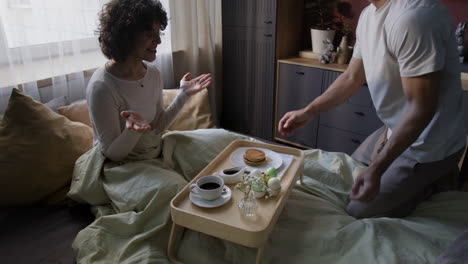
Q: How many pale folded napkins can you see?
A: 1